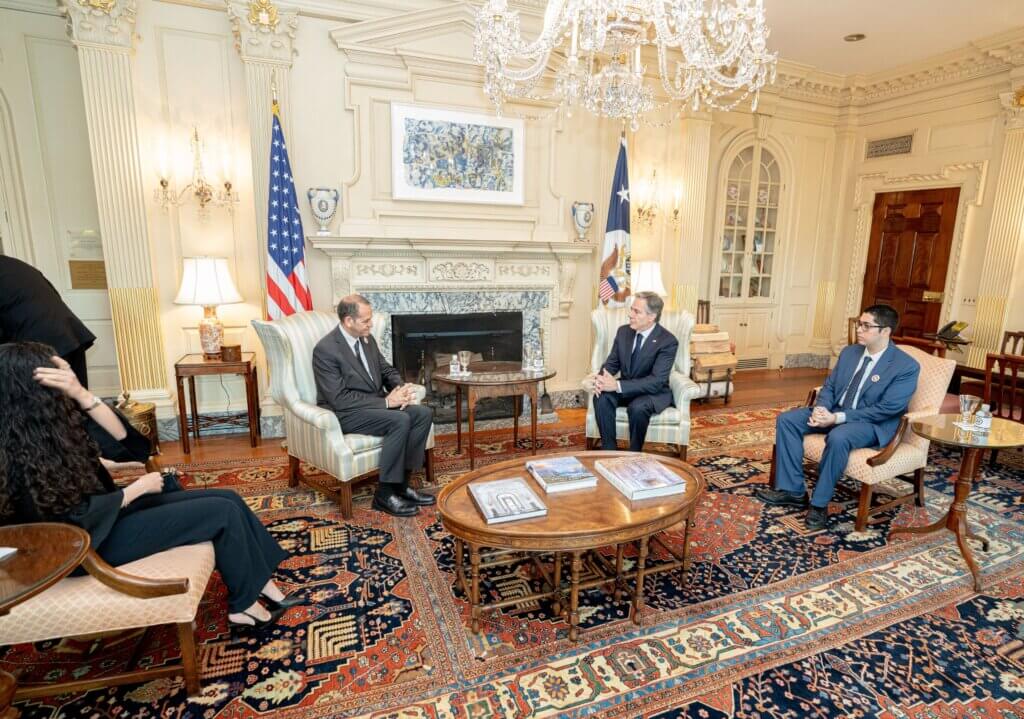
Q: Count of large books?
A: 3